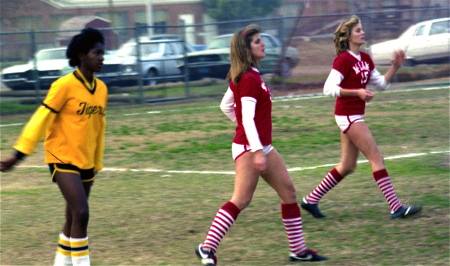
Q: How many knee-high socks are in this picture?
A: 6